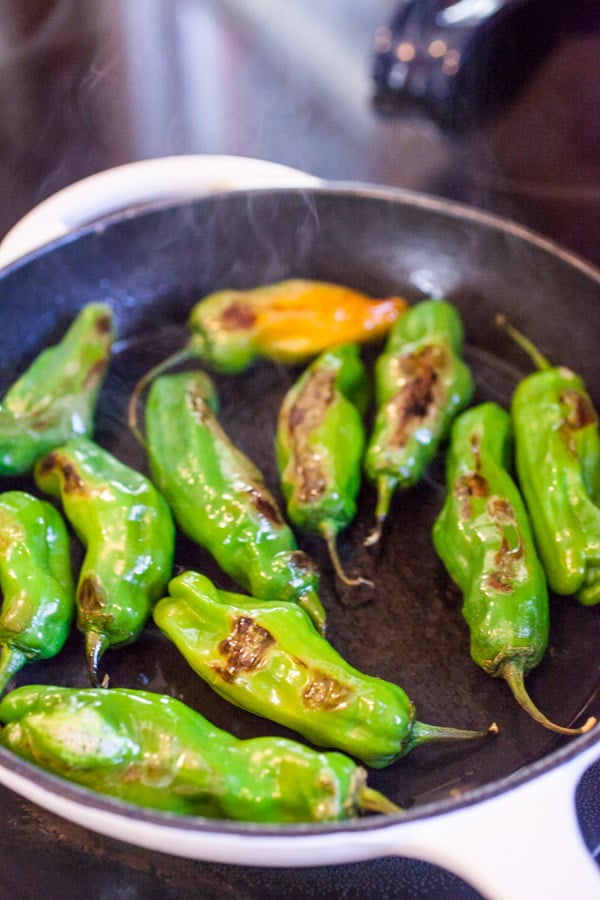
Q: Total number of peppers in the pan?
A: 11